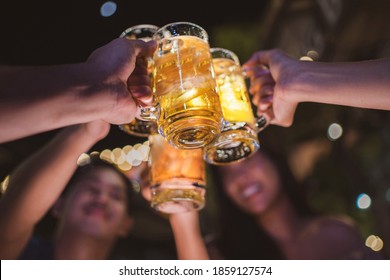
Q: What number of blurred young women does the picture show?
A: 1